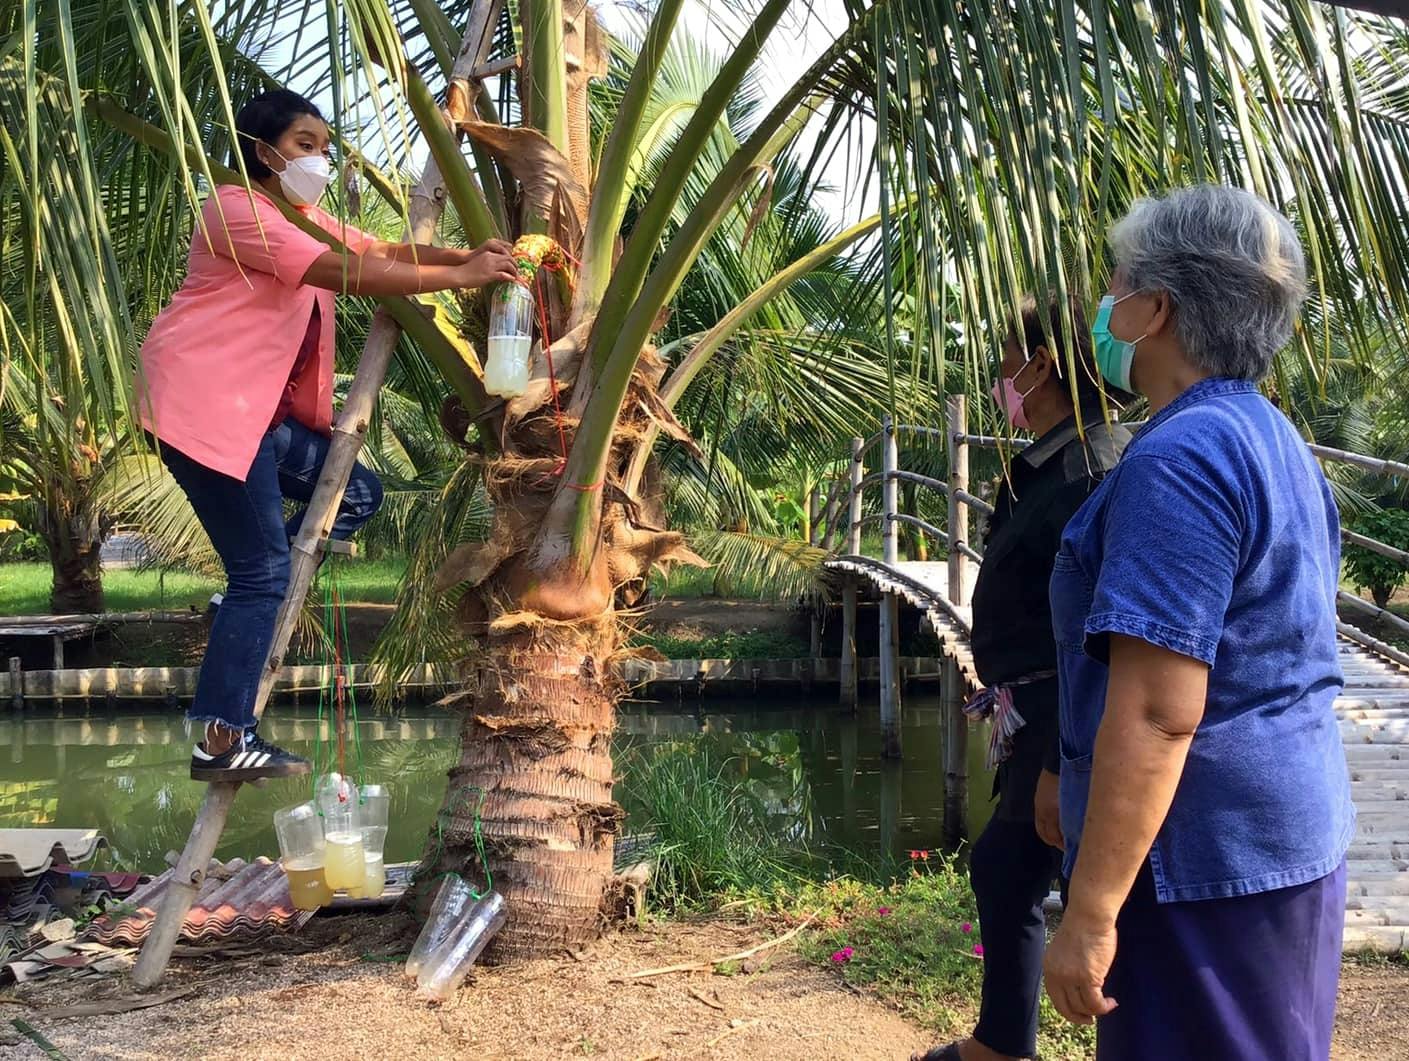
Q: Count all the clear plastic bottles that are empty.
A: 2